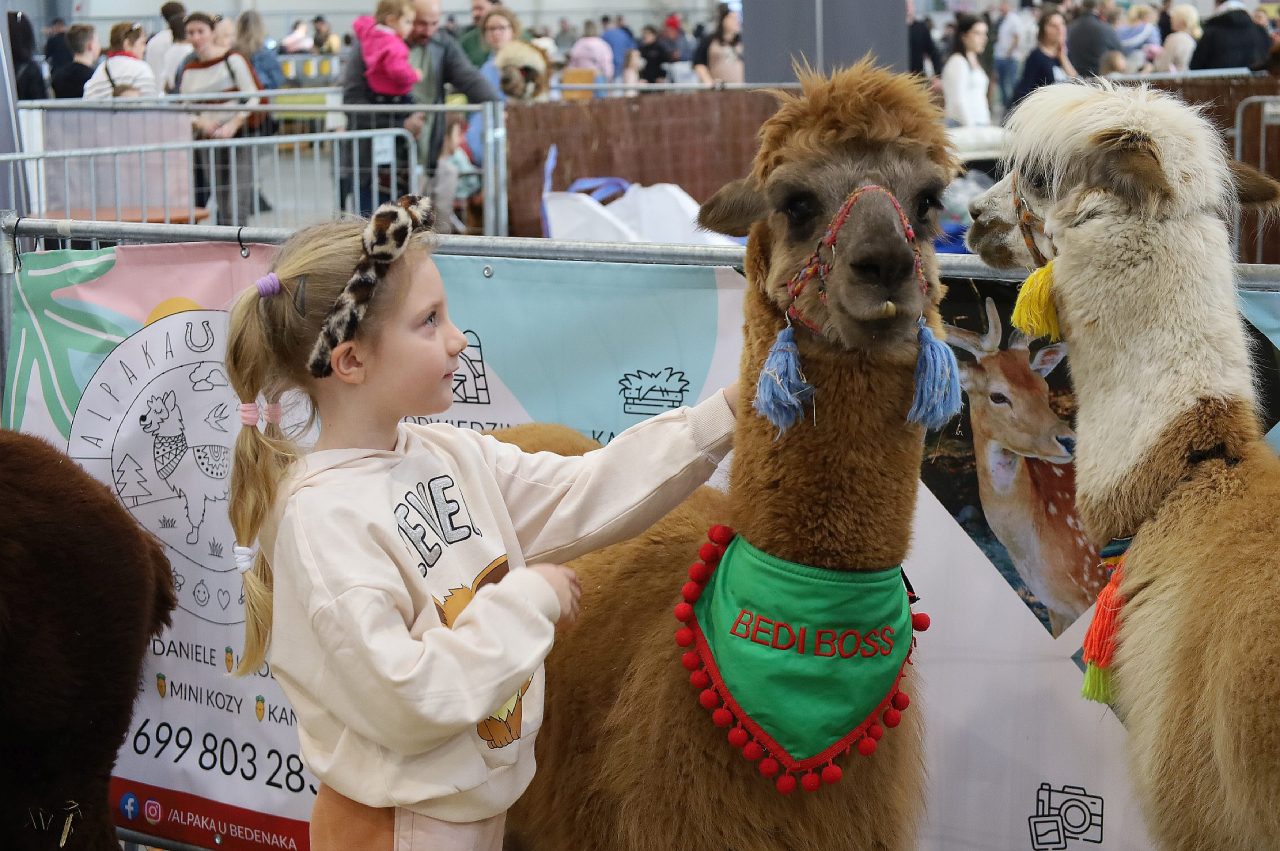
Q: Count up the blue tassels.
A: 2